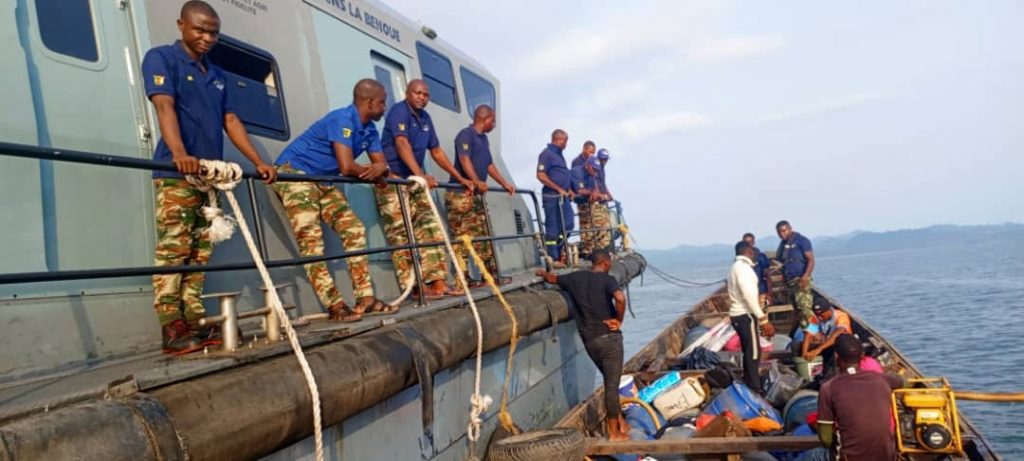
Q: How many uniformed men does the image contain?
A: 10